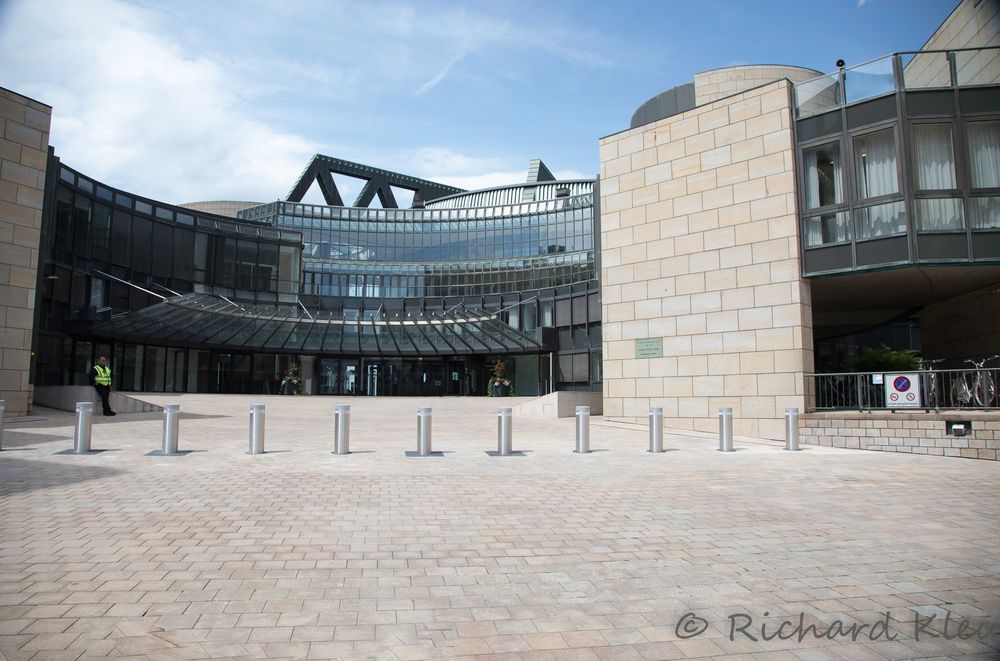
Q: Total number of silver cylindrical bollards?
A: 11